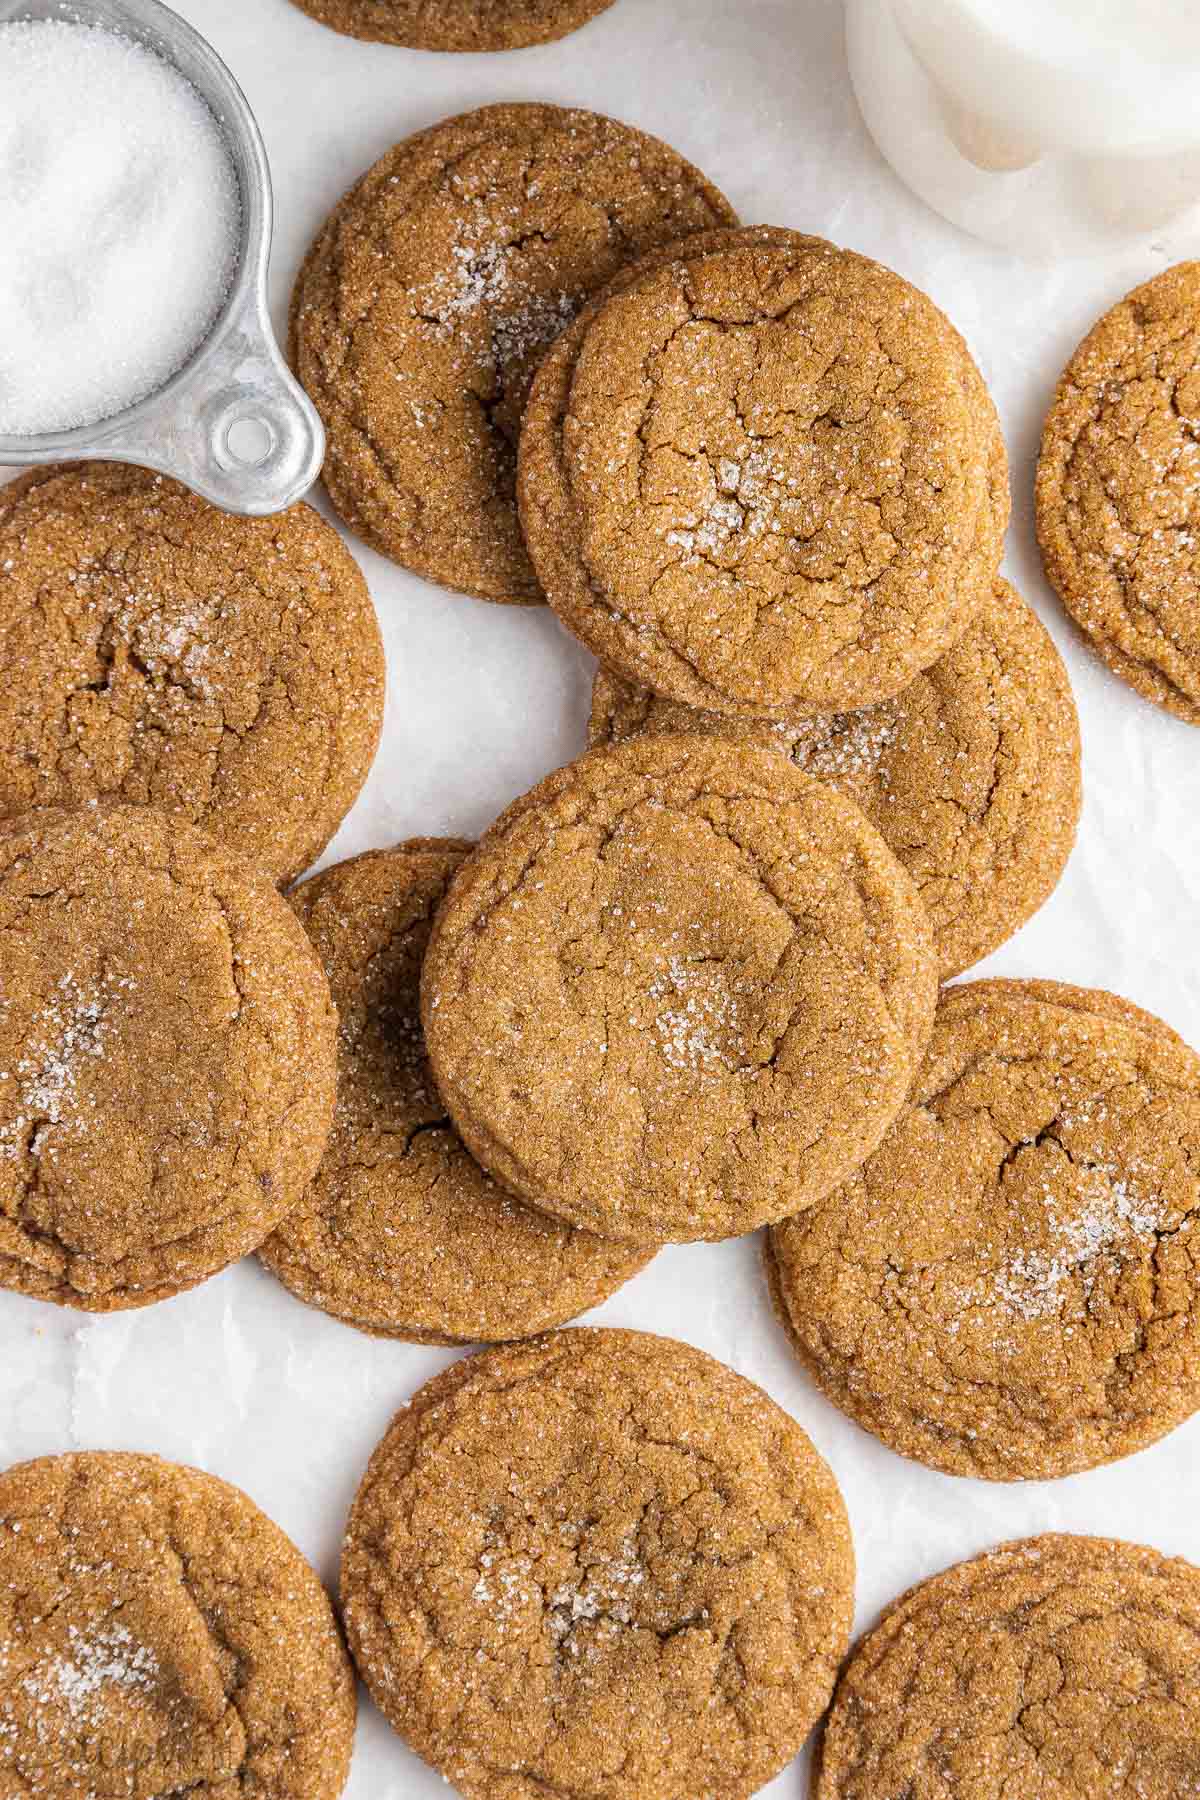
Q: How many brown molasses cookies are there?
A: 13